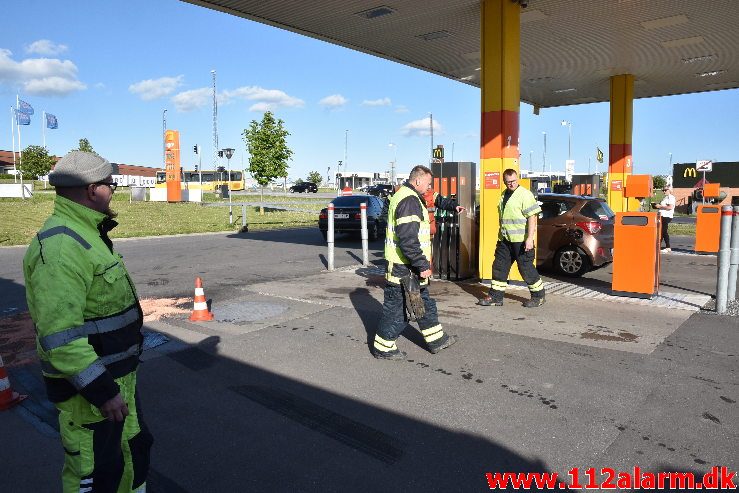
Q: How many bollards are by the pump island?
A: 4